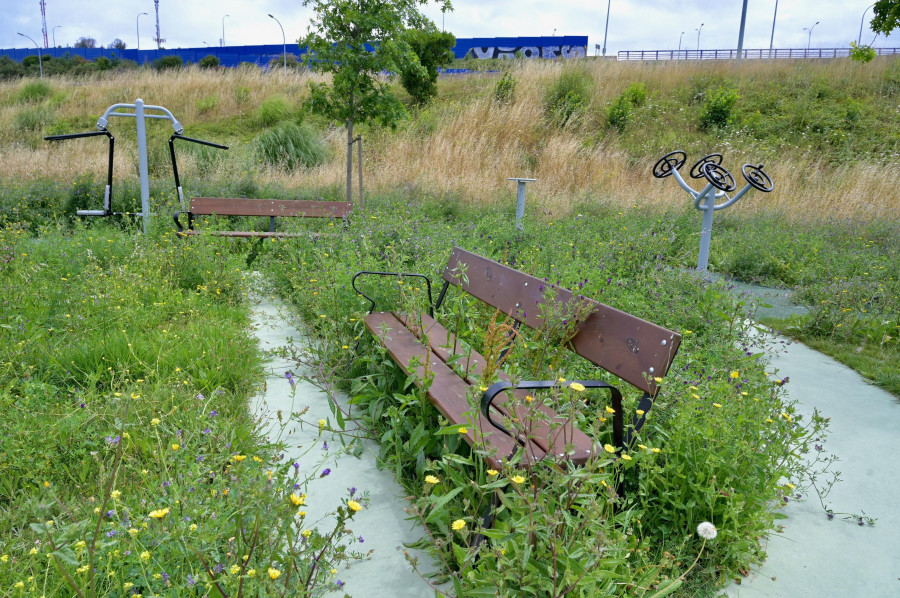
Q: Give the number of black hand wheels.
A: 4